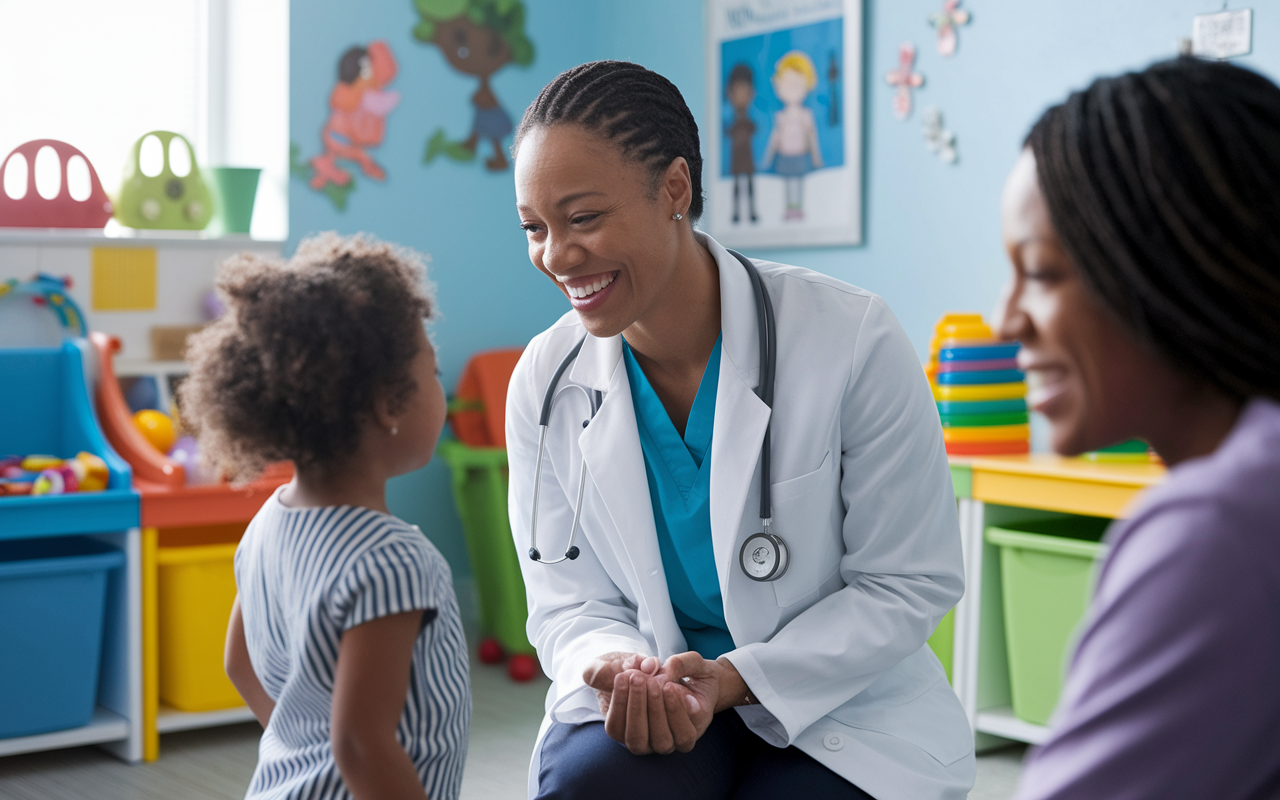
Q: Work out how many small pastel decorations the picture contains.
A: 3